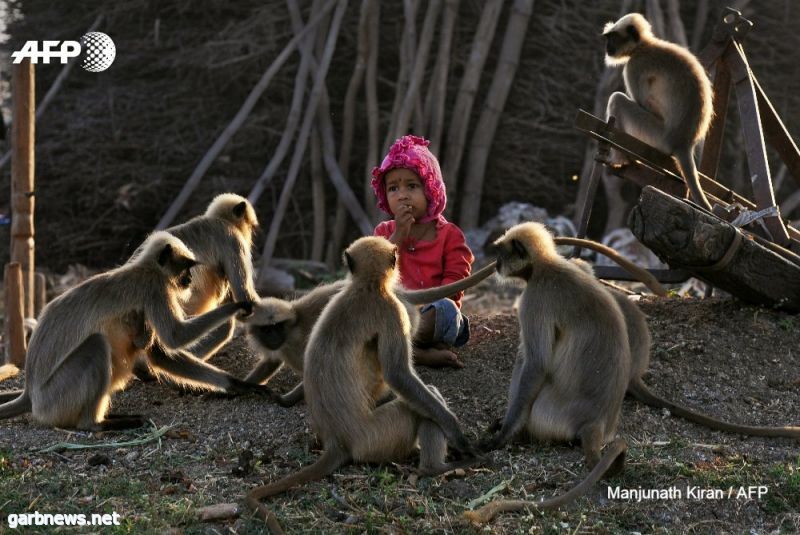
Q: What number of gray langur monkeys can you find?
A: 7